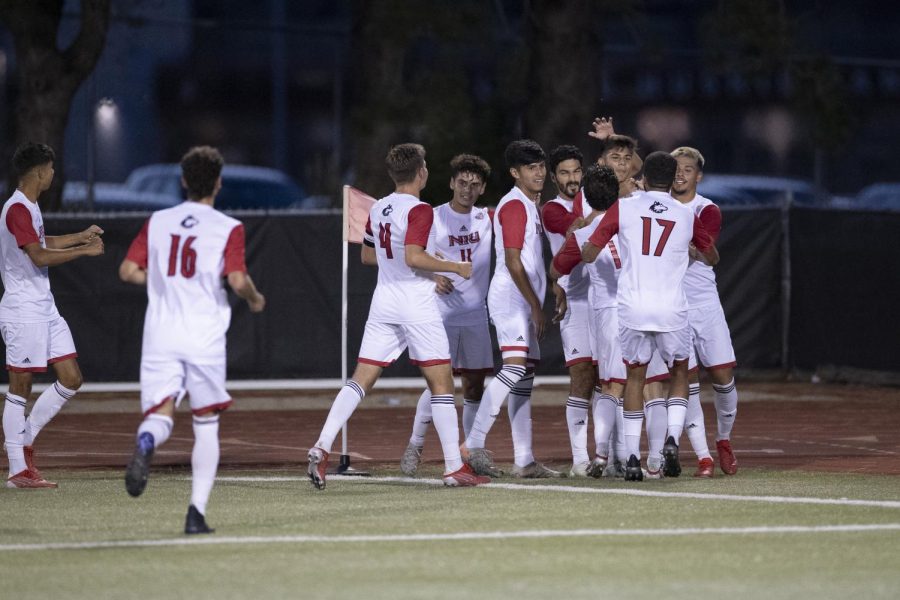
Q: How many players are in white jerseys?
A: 10